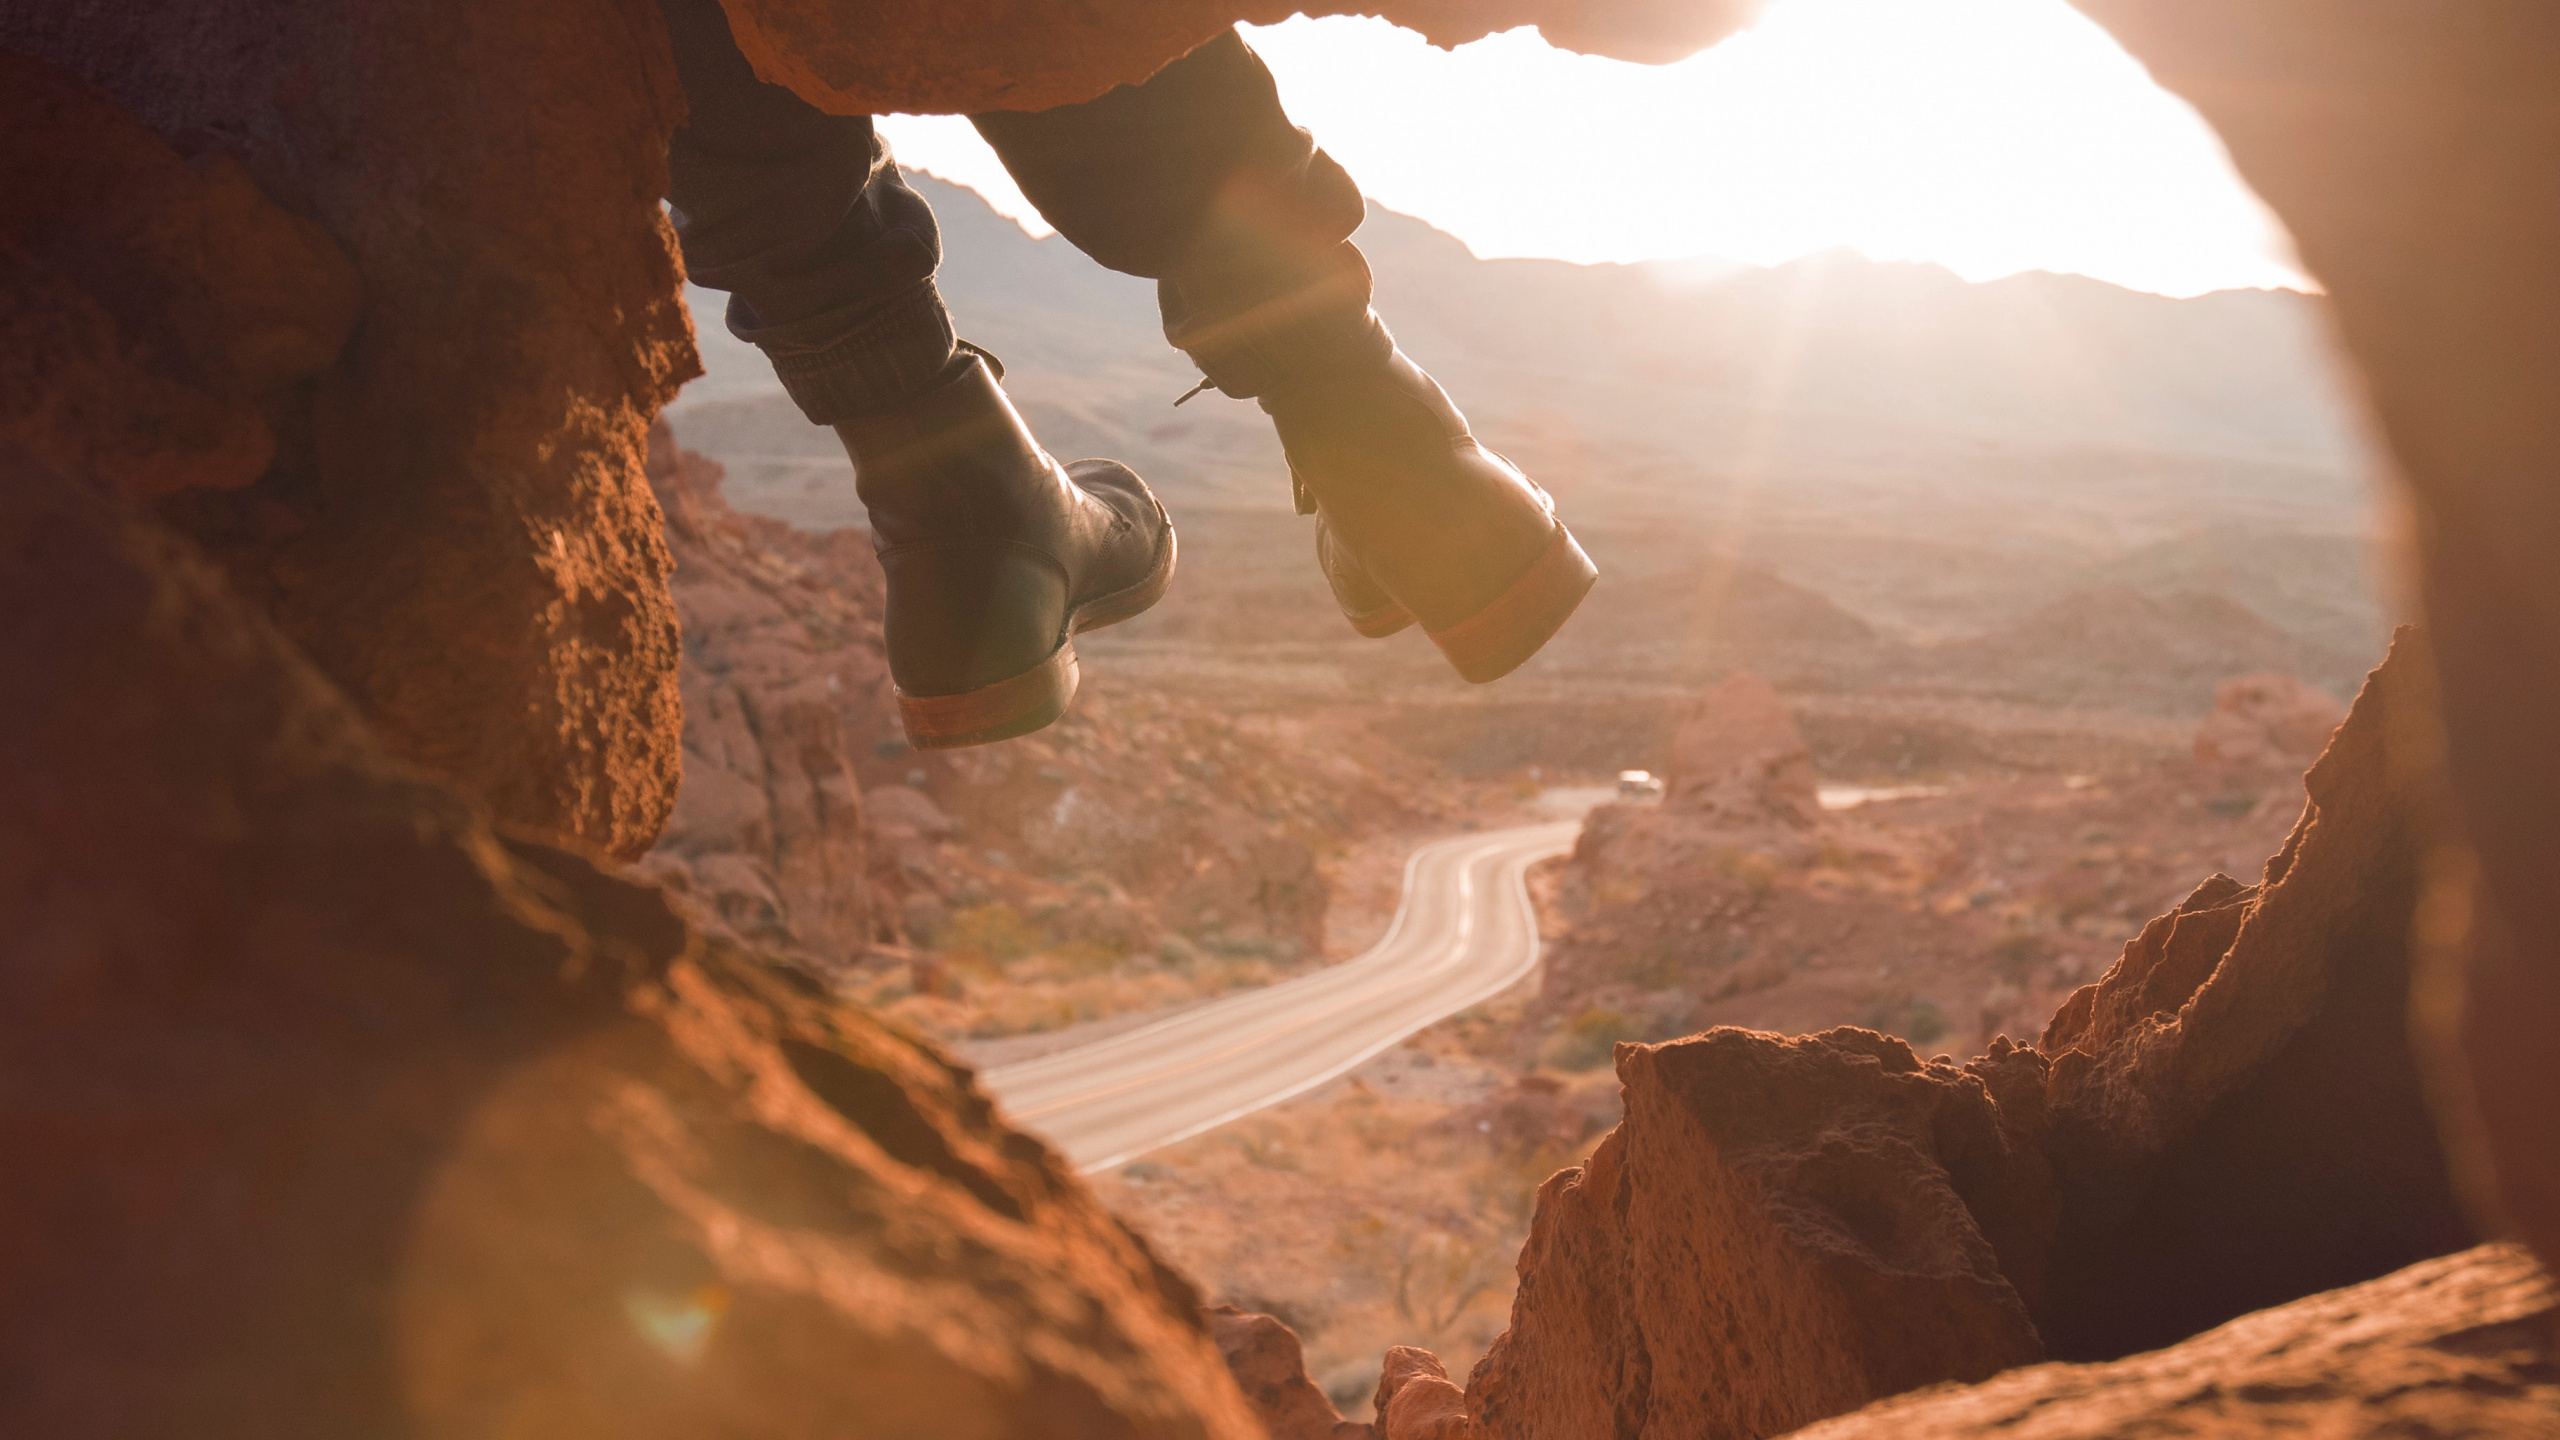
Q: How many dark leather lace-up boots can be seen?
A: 2